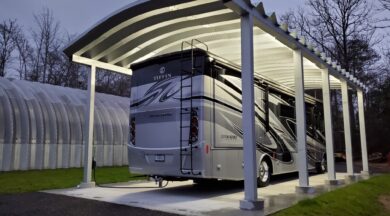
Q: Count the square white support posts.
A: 6